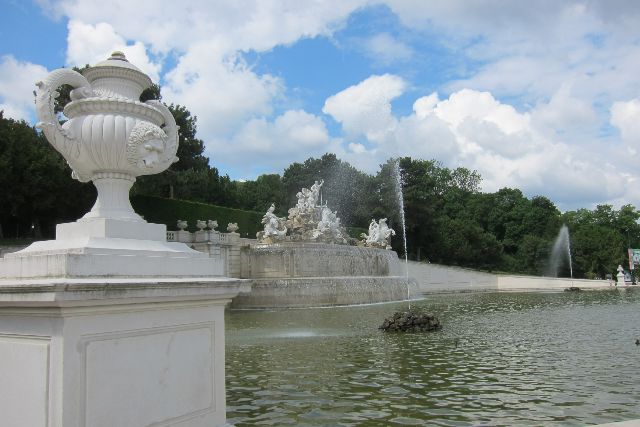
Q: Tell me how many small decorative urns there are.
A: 4